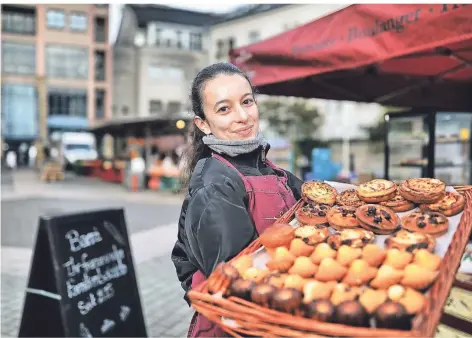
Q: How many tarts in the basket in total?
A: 13